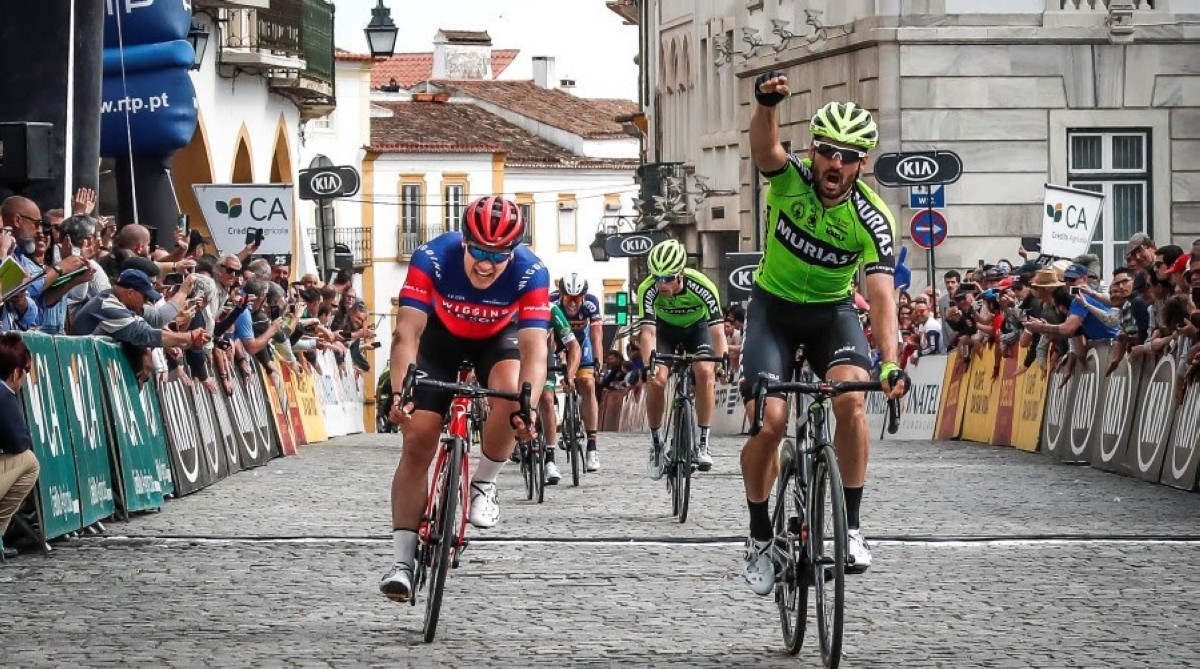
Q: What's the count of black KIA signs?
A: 4